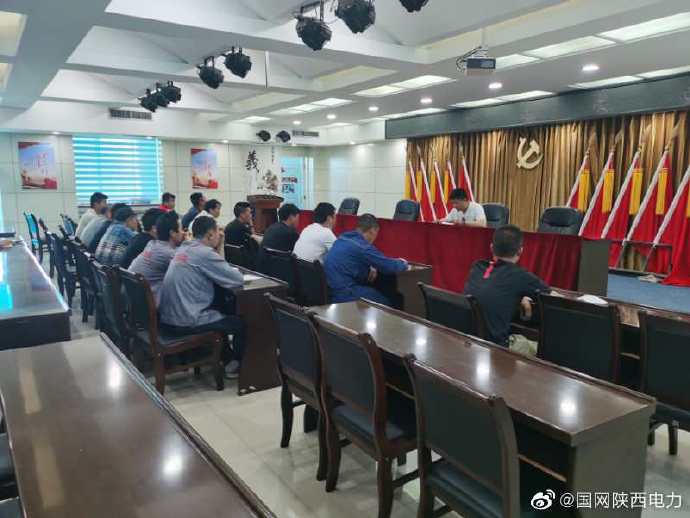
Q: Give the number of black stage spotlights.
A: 10